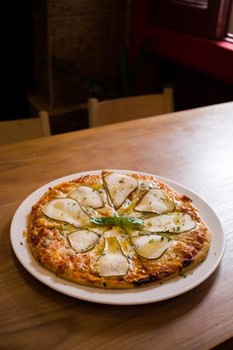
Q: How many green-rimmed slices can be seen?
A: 8